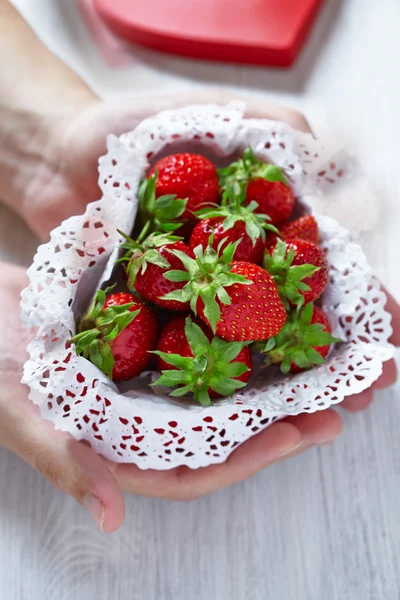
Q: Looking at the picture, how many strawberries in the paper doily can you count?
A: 10